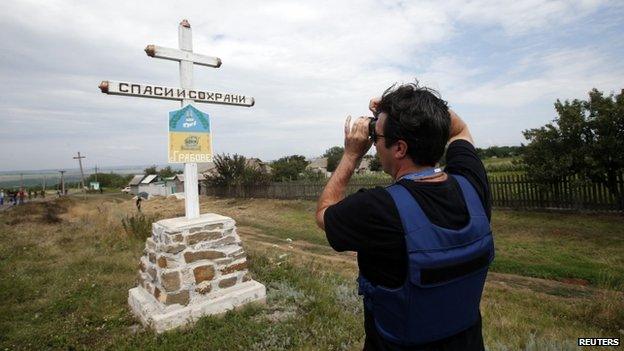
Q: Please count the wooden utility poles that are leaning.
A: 1